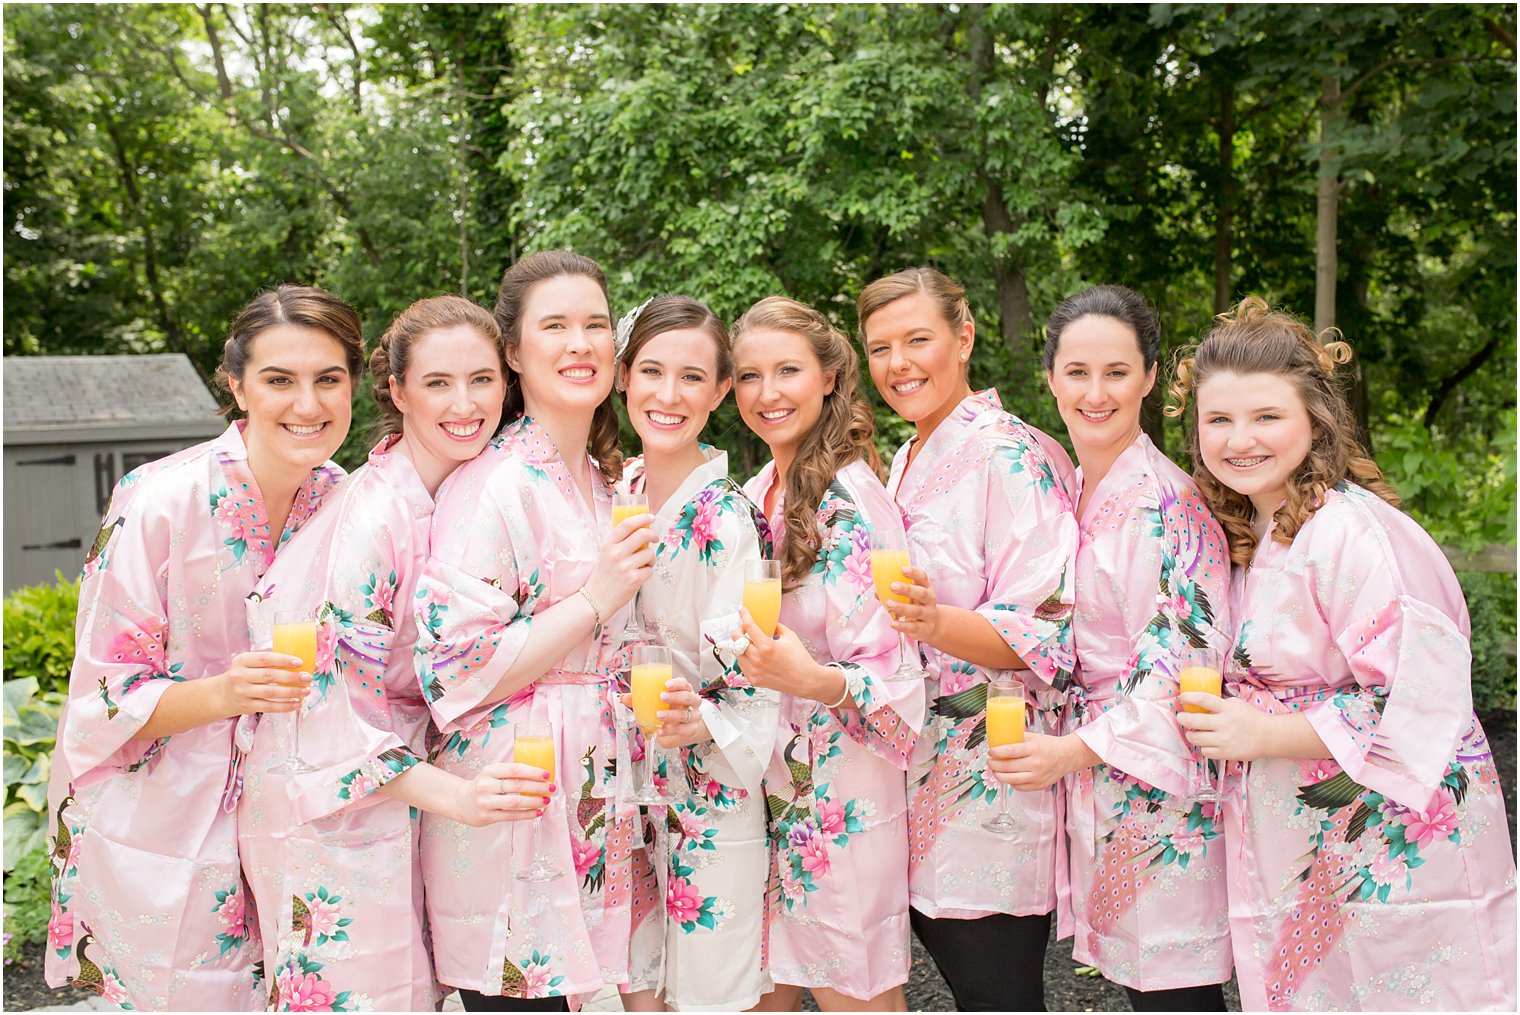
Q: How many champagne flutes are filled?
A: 8